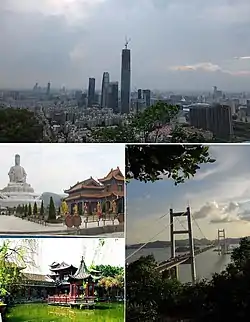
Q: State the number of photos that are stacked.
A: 4